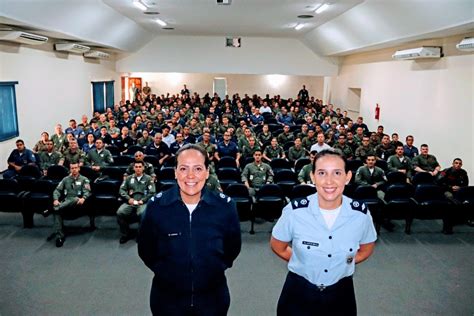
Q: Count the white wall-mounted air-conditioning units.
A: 5